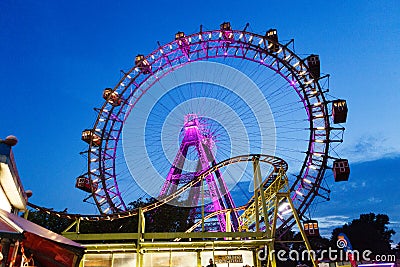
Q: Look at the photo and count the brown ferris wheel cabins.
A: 11